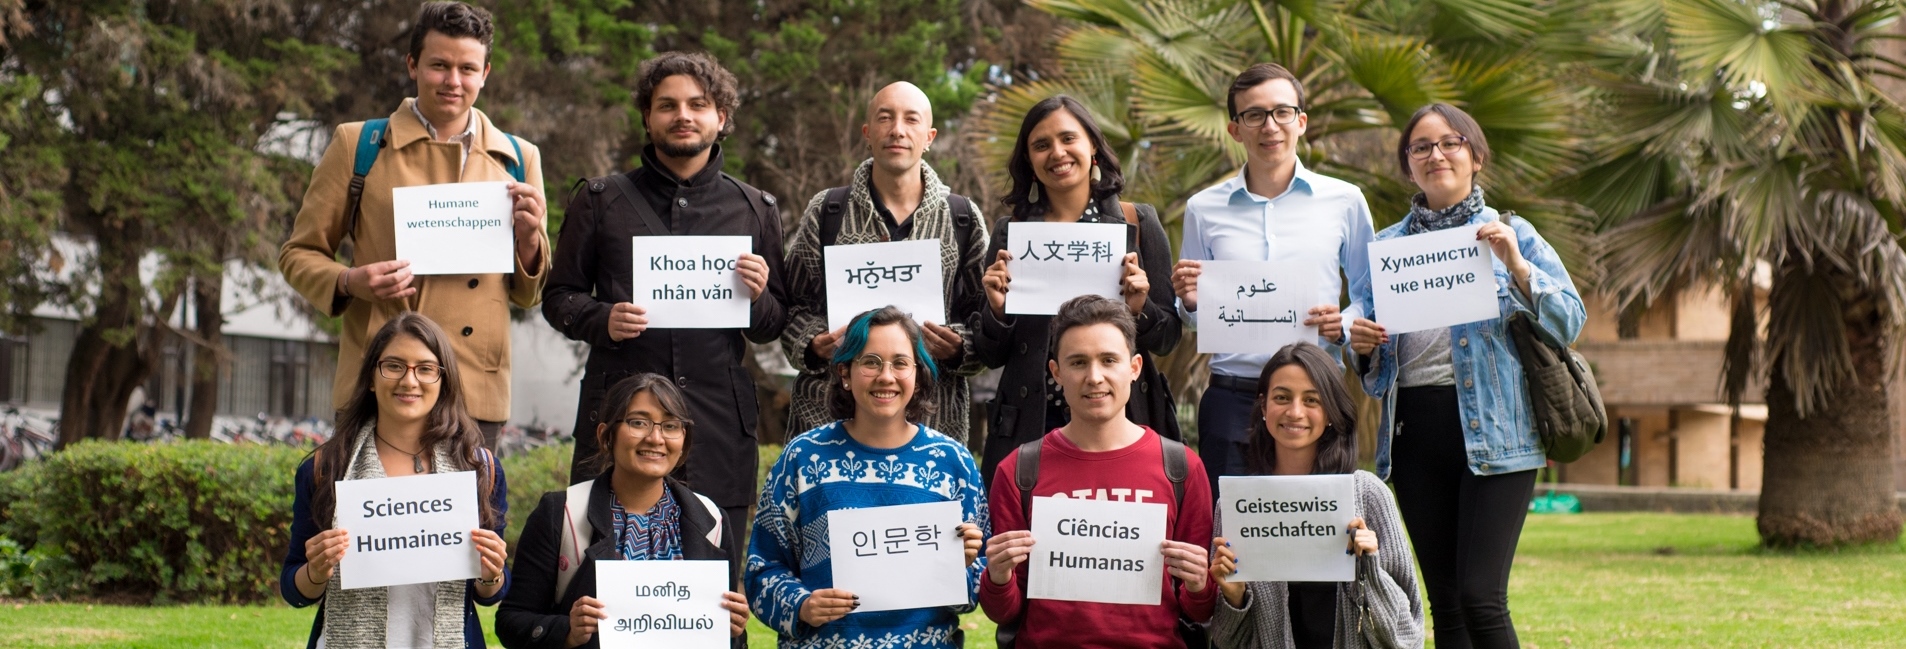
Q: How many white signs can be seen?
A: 11